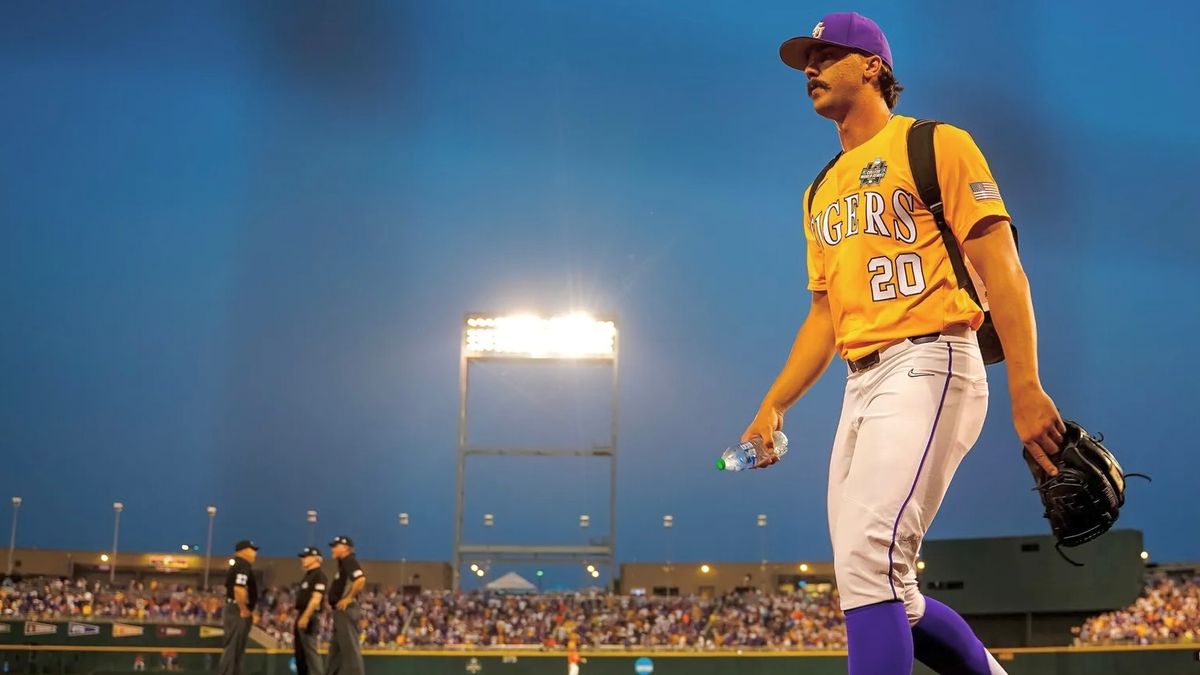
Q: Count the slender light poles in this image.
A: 9